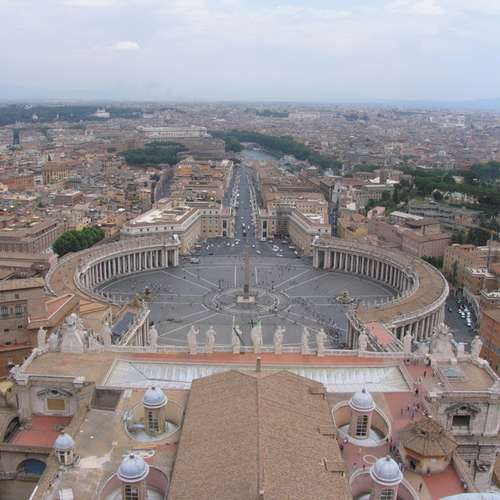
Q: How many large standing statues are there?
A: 13